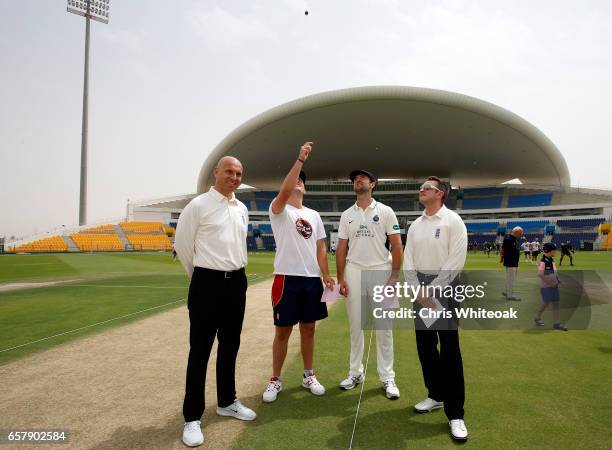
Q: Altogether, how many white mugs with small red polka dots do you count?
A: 0